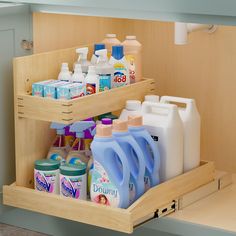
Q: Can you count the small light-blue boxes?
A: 3